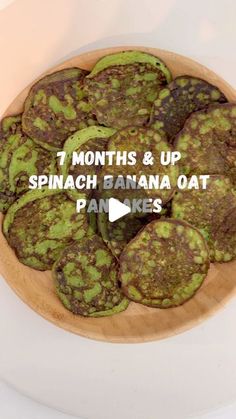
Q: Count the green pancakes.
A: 12